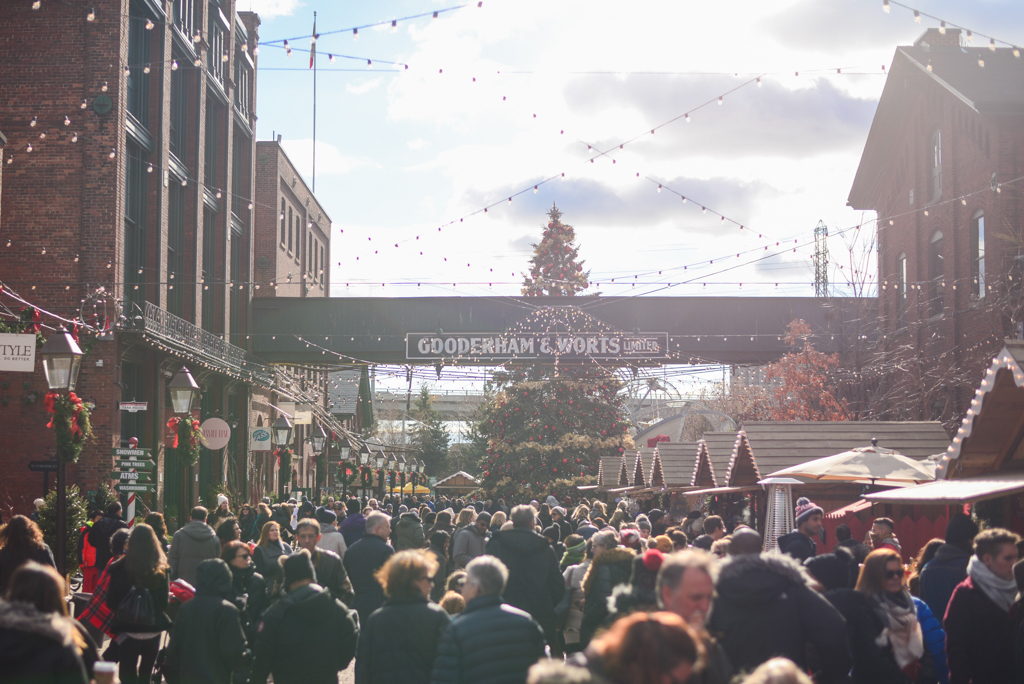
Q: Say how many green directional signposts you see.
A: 4